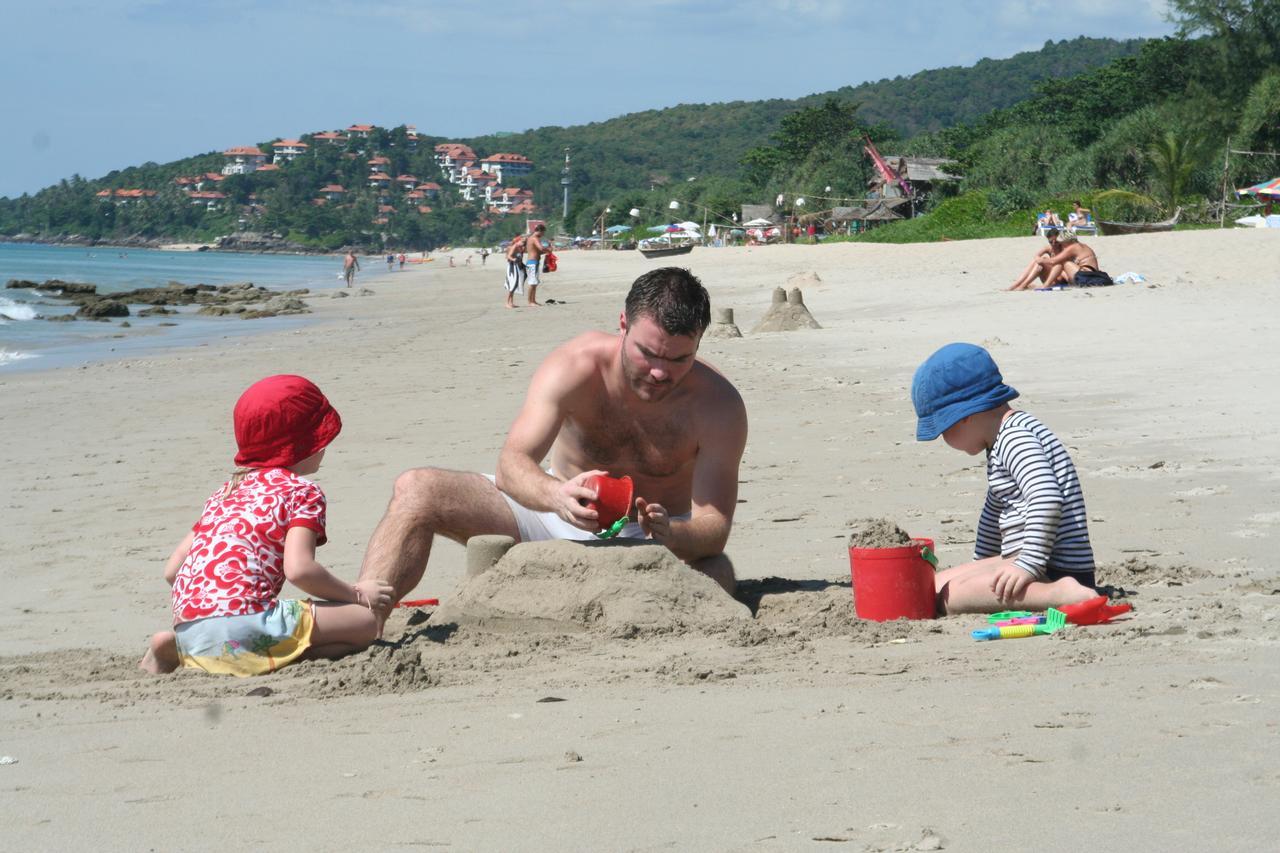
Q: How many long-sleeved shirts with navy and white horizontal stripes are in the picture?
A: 1